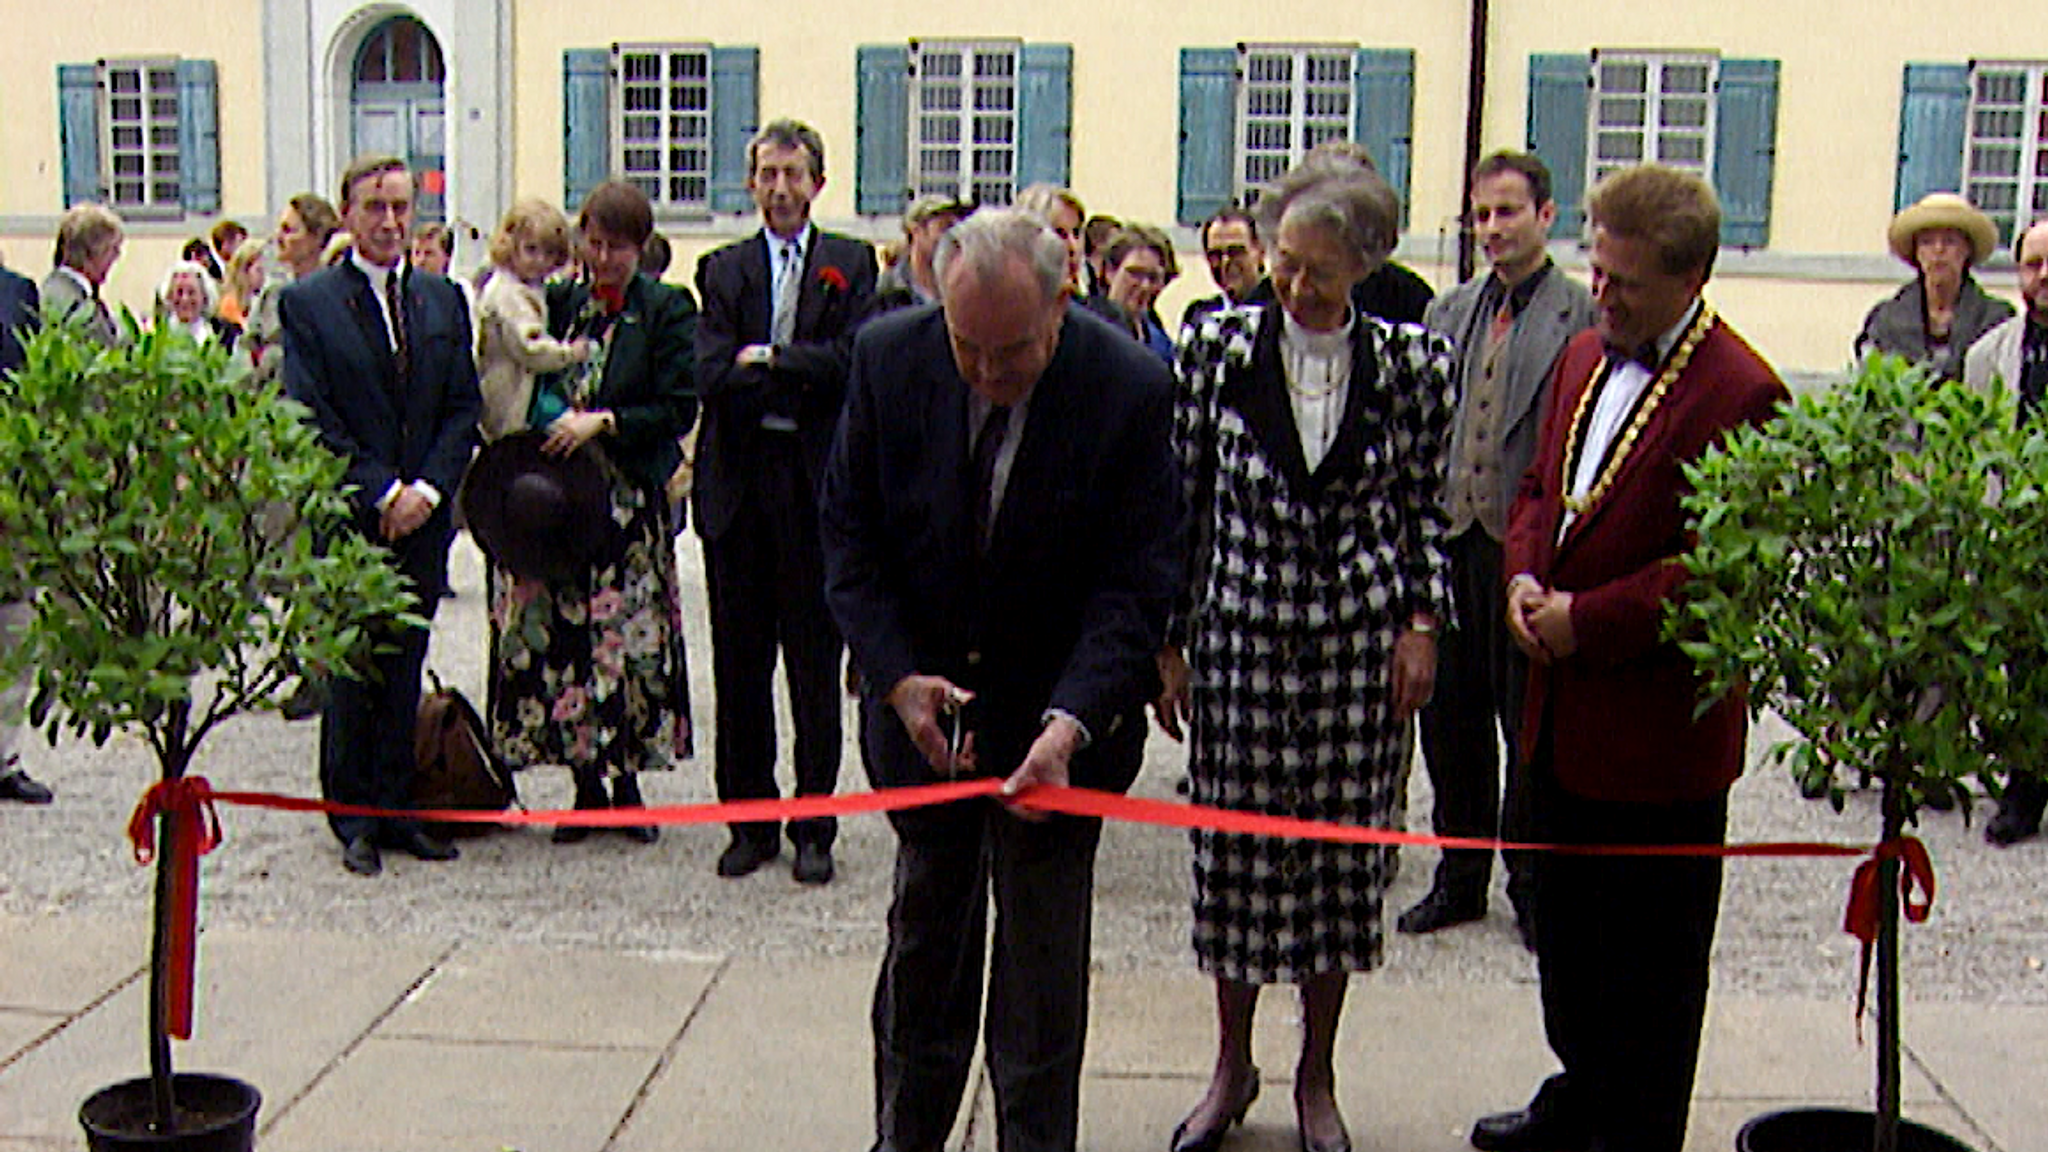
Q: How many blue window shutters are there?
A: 11